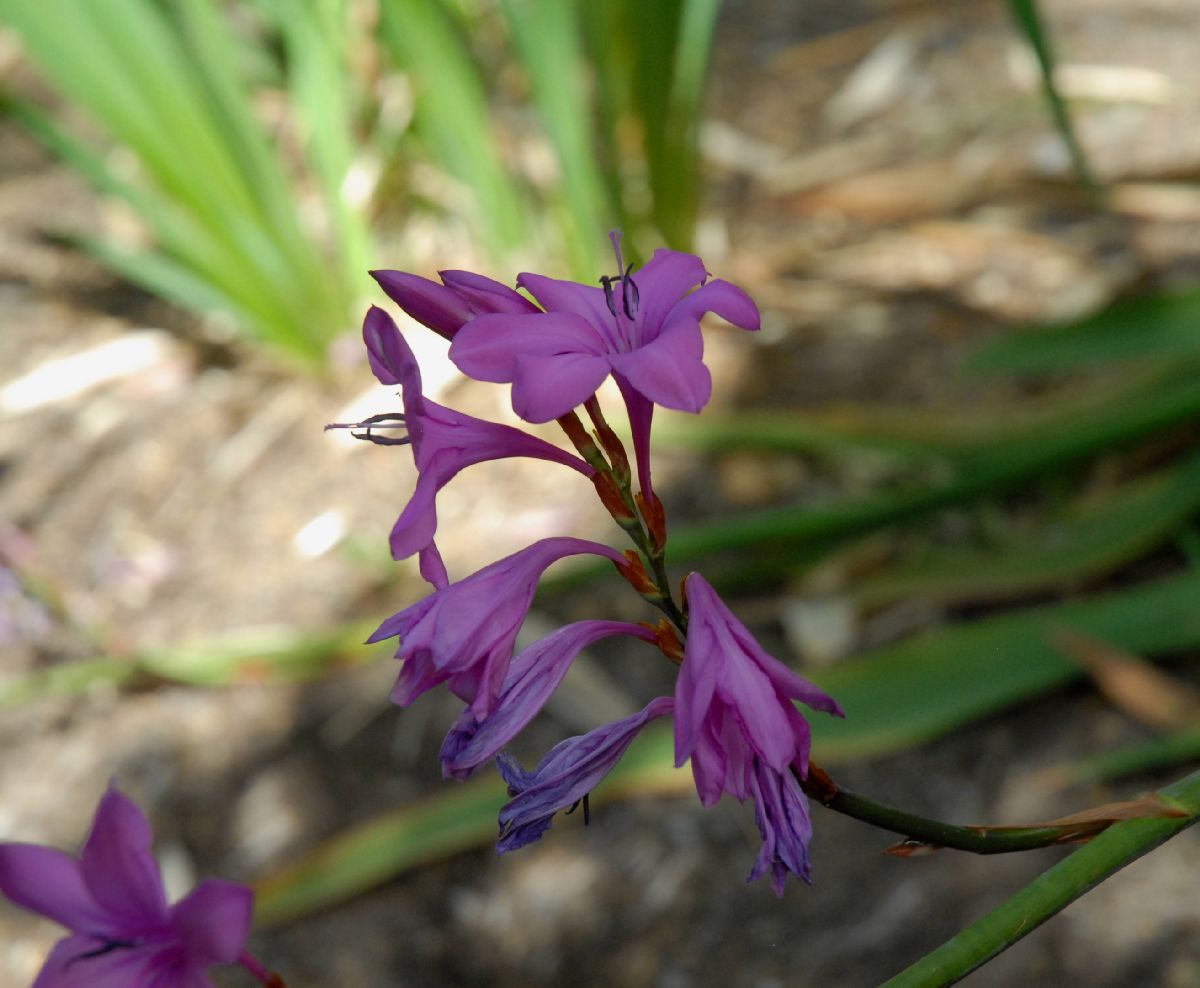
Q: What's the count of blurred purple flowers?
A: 1